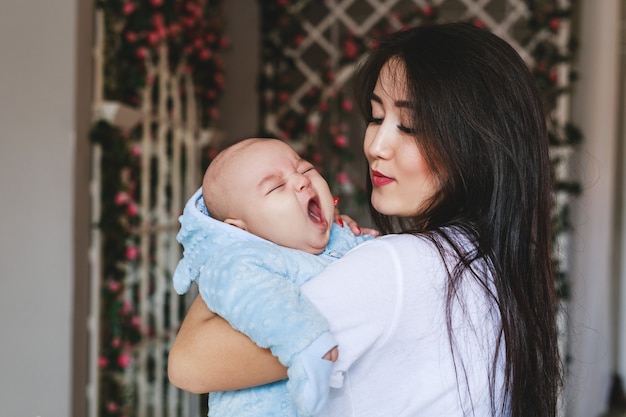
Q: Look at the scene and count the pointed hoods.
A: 1